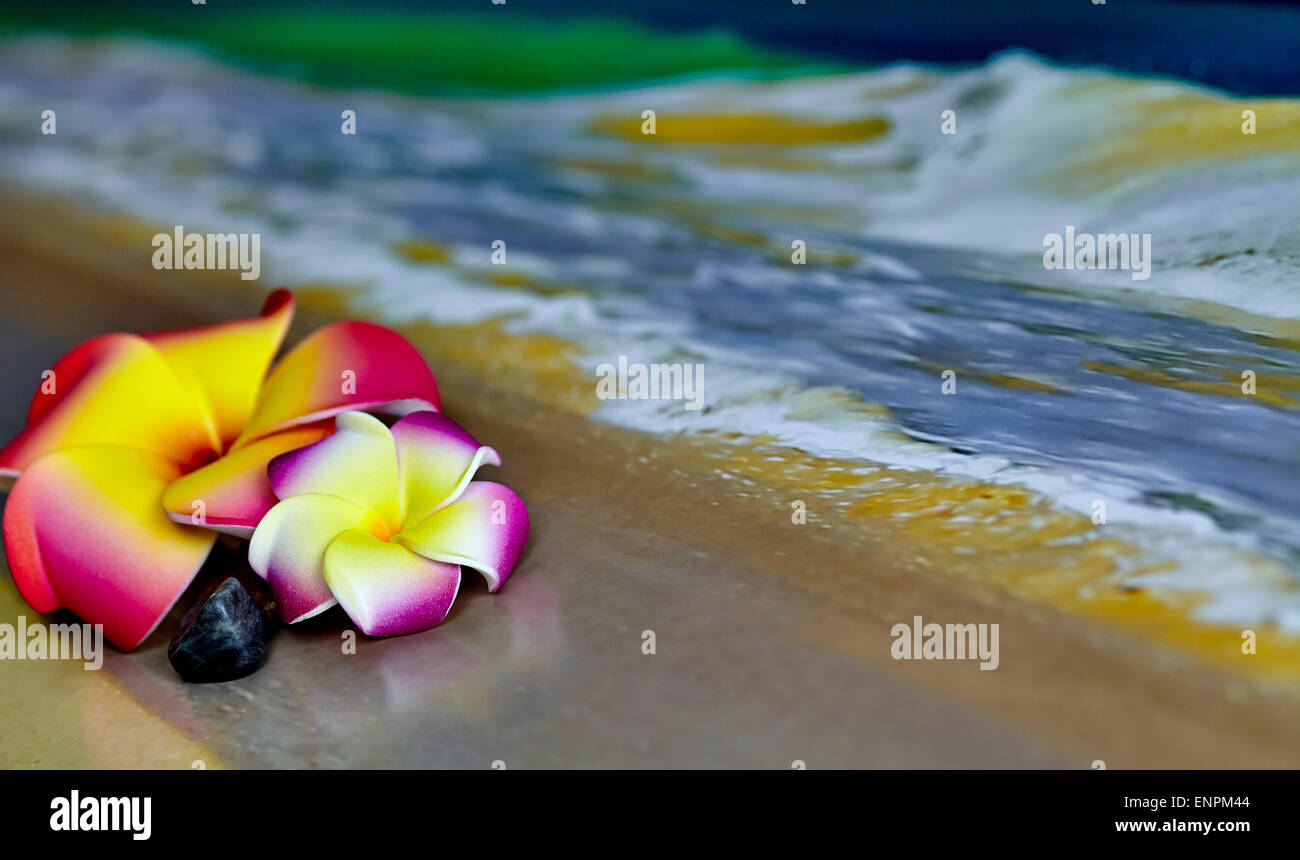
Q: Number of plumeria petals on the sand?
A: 10